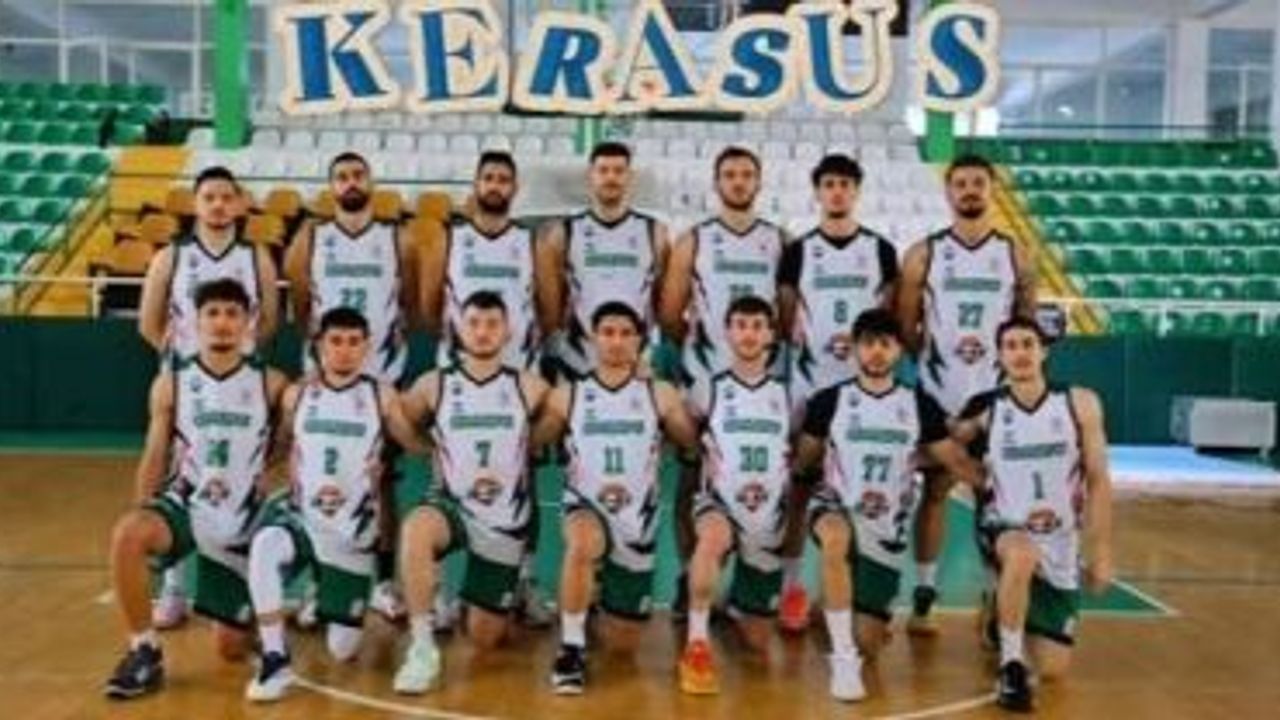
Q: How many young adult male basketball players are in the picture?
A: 14